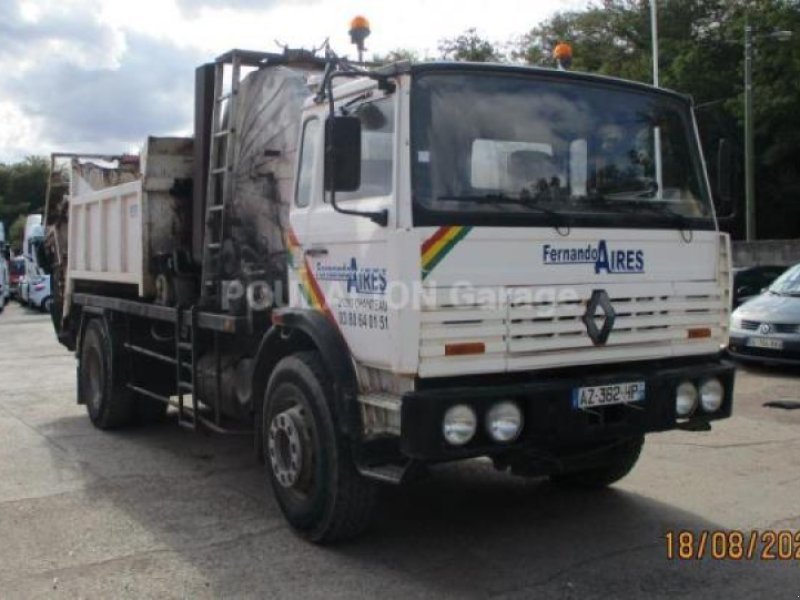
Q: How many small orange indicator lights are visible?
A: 2